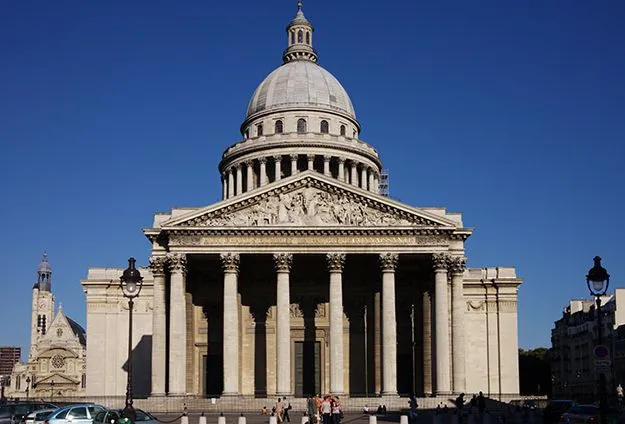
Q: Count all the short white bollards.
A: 8